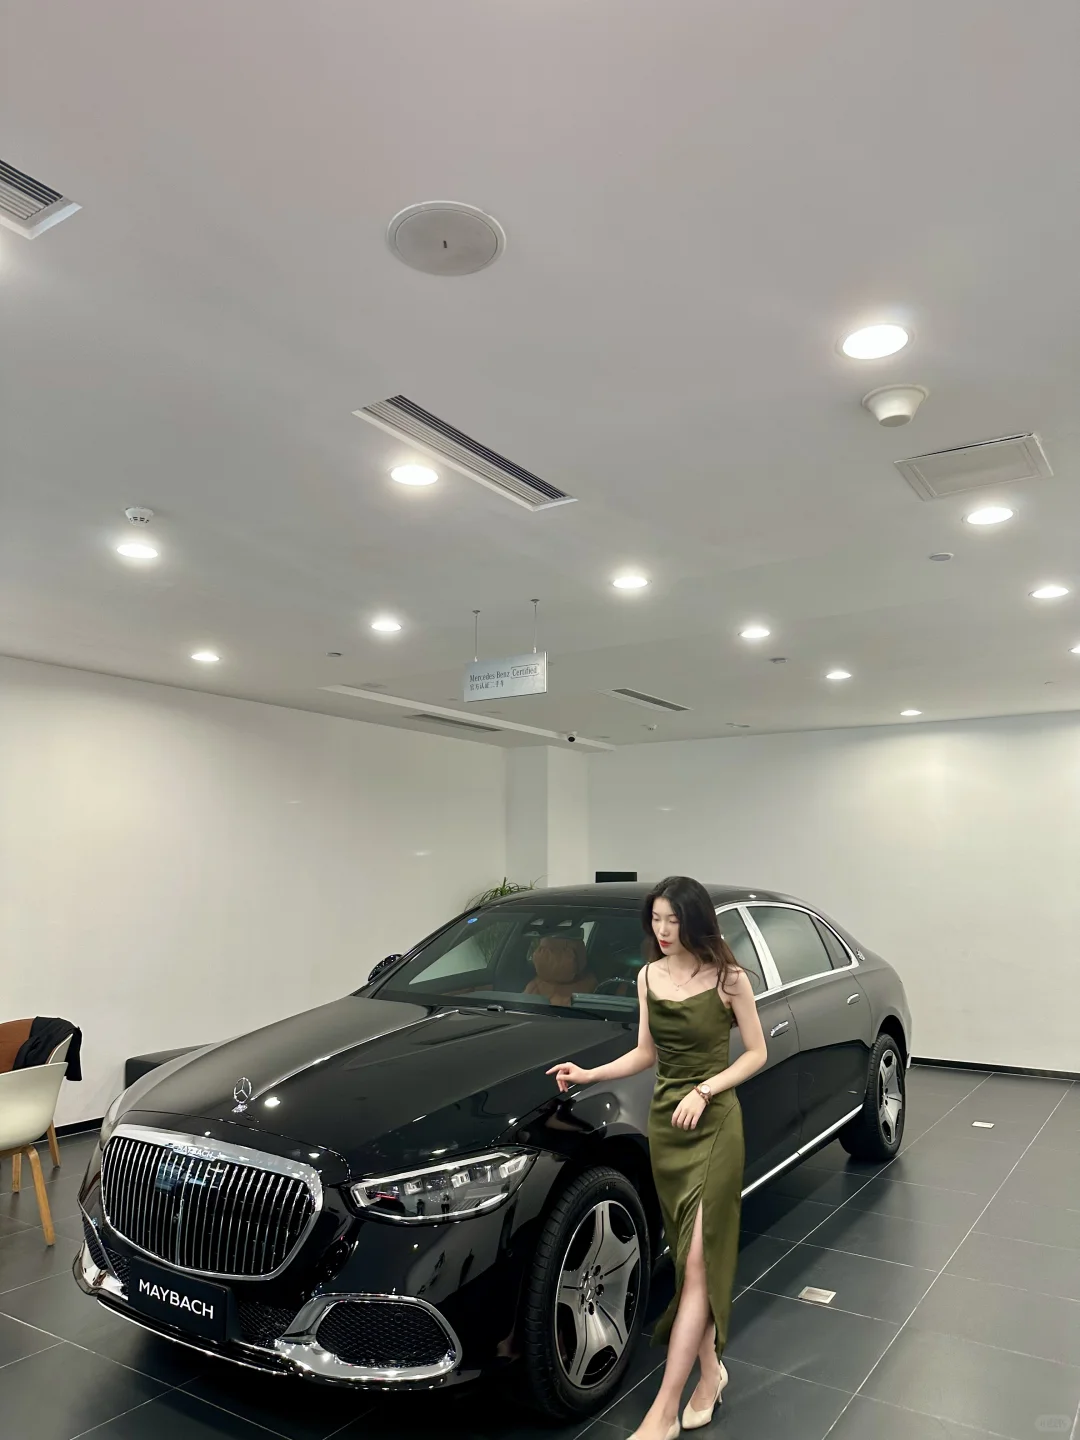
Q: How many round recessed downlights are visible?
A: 12